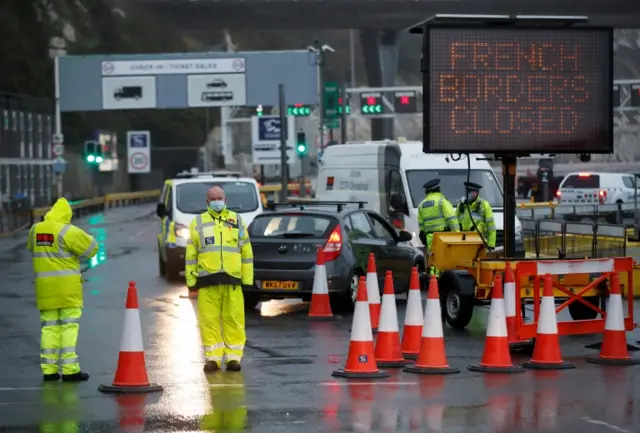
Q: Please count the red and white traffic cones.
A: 11